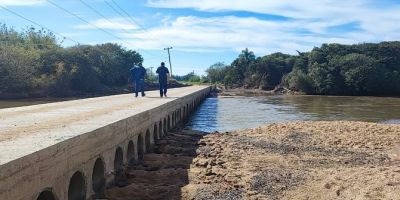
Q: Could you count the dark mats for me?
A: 0